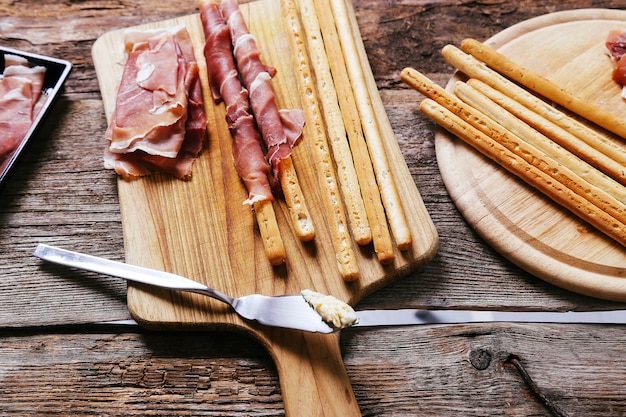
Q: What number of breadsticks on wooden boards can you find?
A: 12